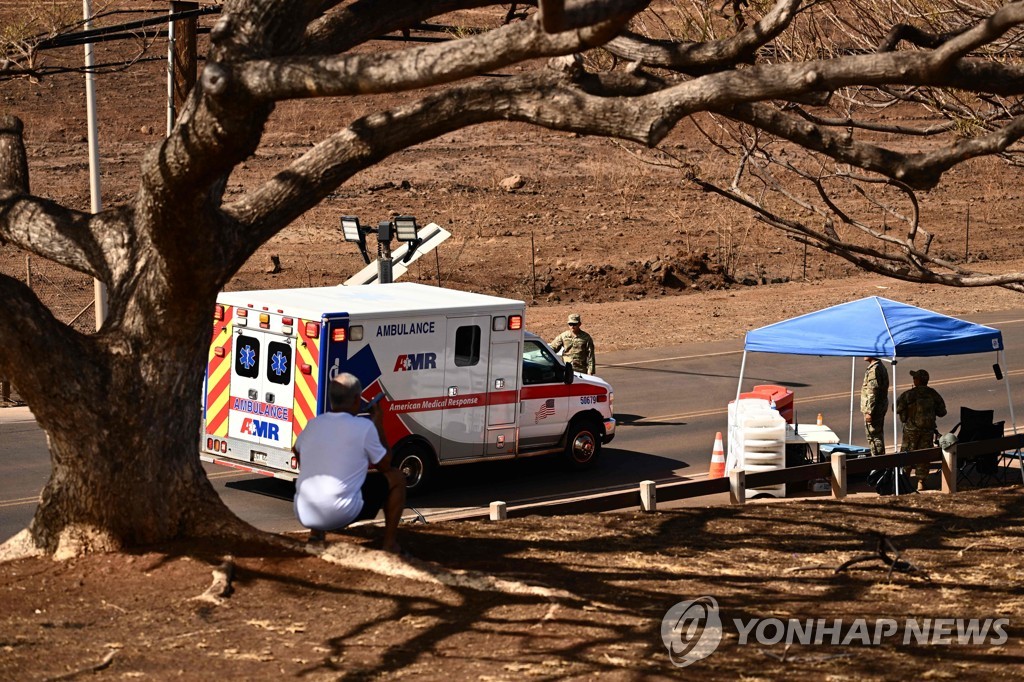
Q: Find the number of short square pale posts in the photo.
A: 5